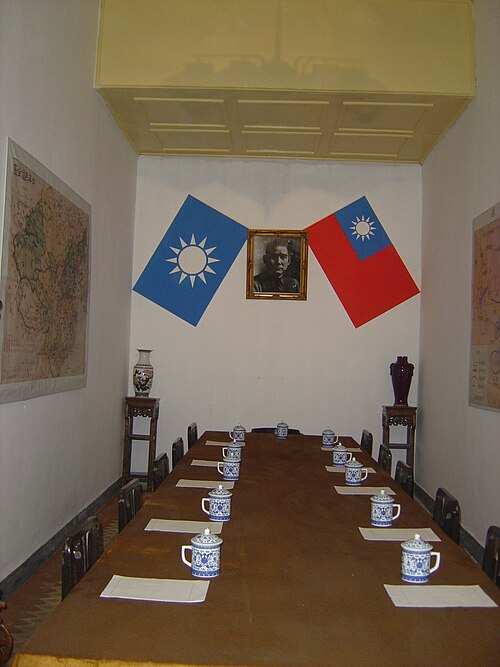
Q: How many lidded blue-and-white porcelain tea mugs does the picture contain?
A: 11